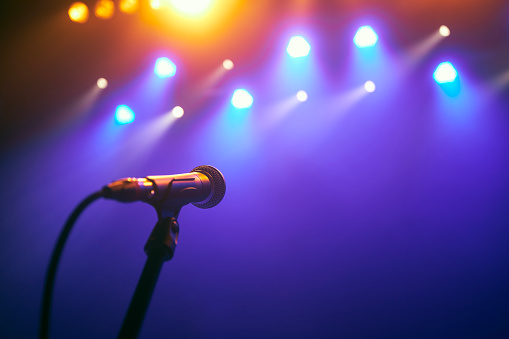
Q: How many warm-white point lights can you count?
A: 6